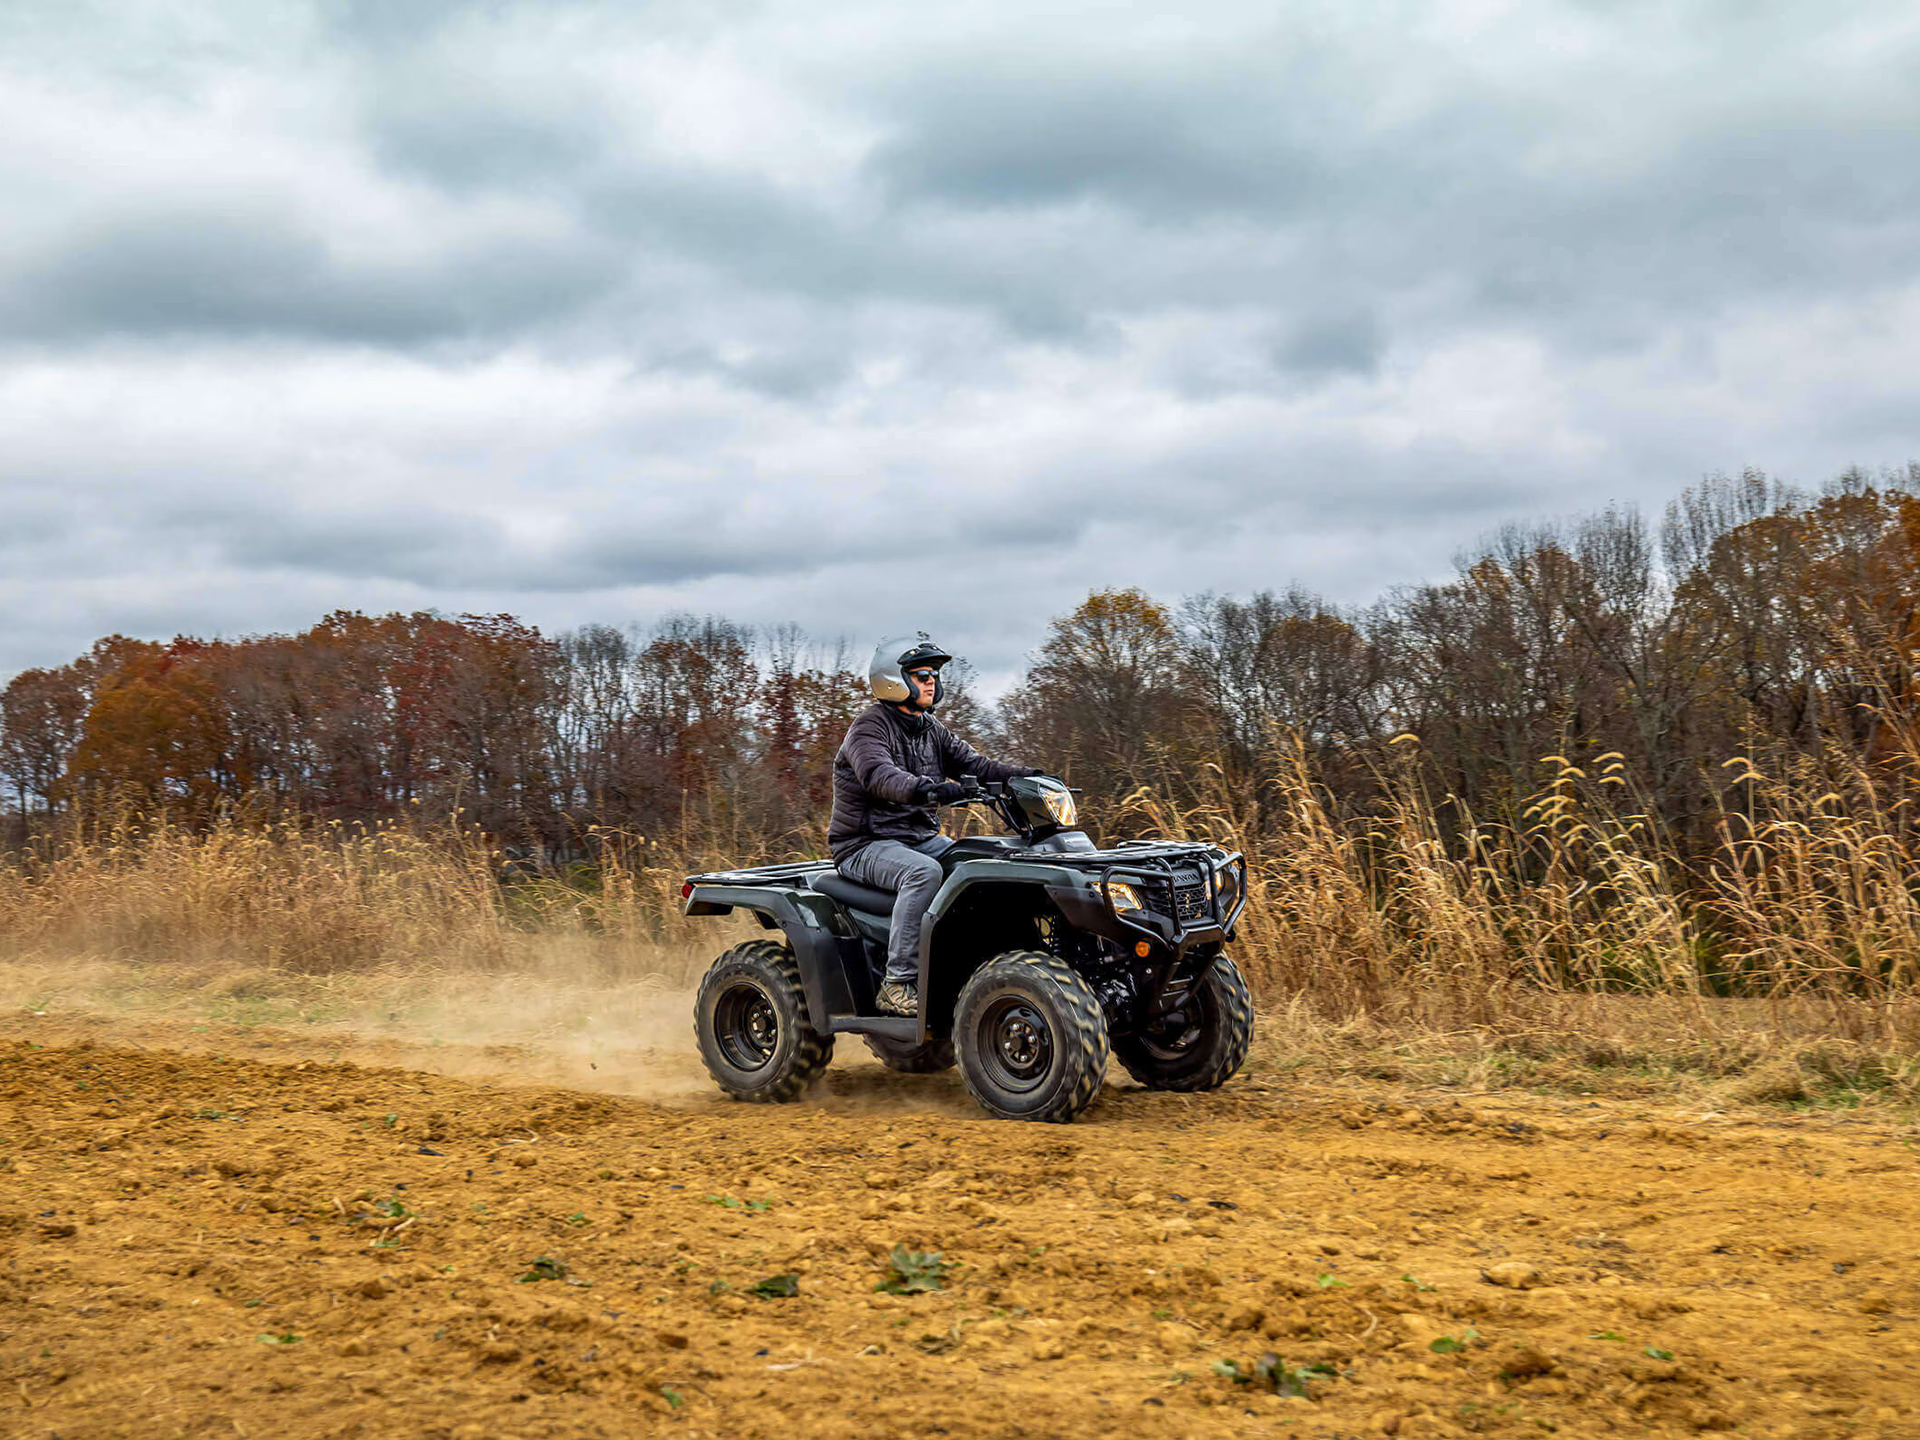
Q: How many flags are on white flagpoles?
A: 0